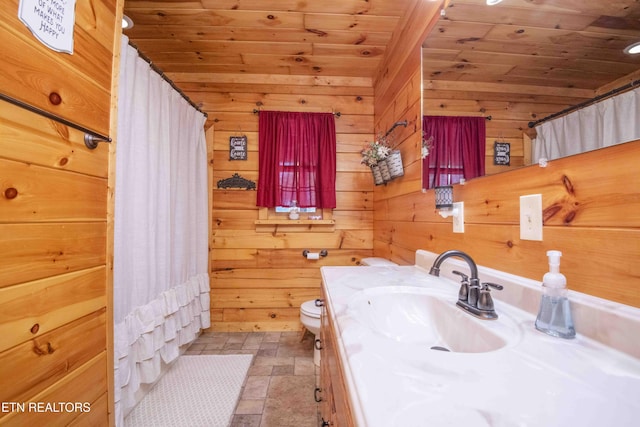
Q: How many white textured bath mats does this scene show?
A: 1